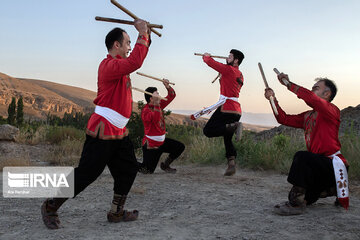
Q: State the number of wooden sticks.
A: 8